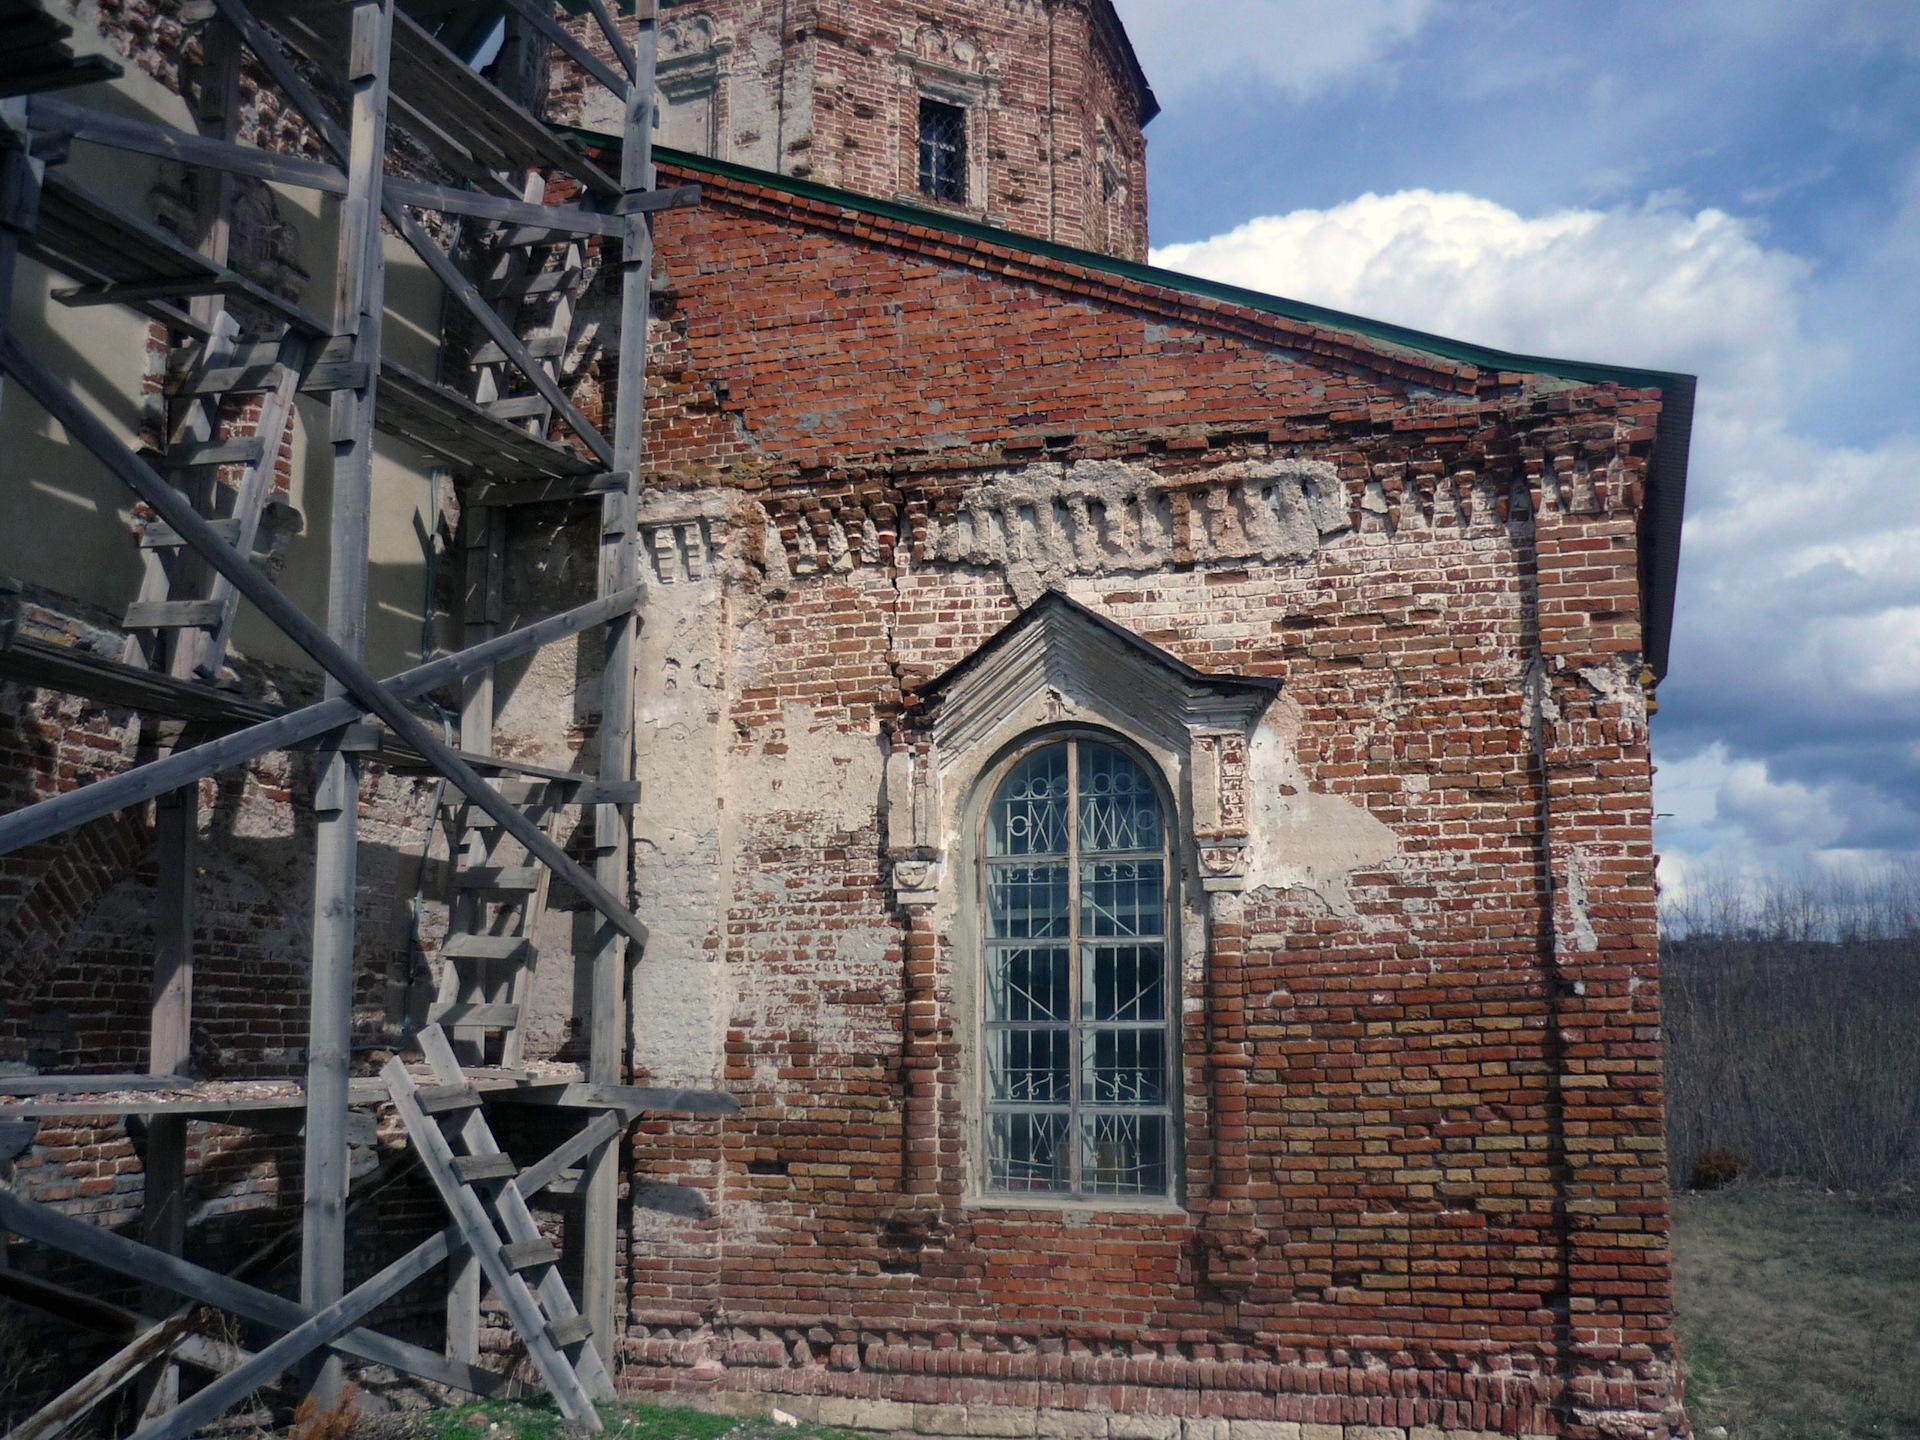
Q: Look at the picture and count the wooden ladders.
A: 4